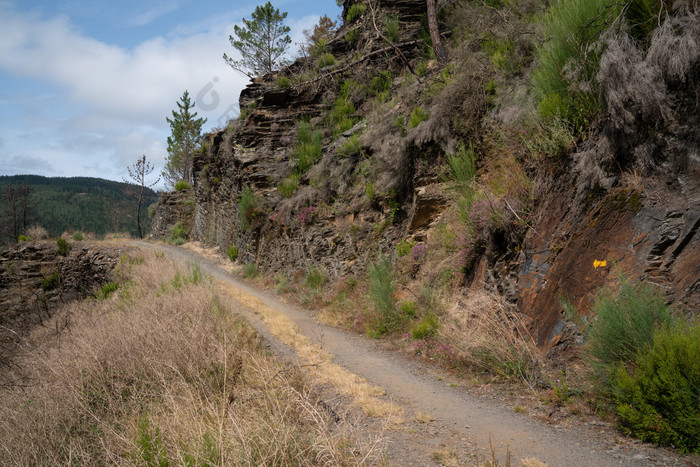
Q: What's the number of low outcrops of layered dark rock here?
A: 1